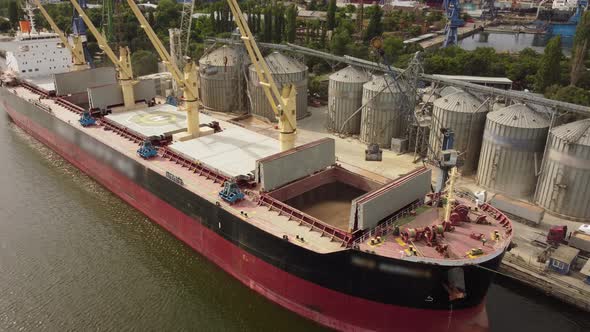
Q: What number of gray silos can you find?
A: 7